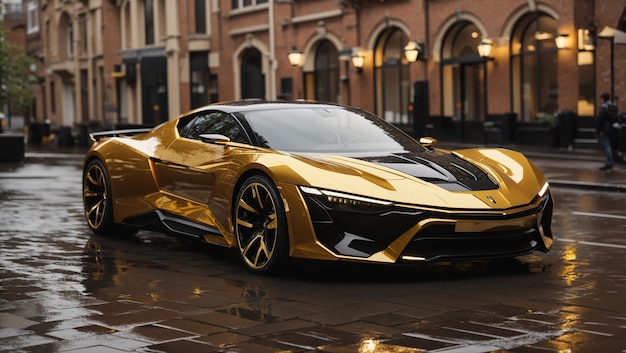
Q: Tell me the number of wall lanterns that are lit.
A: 5